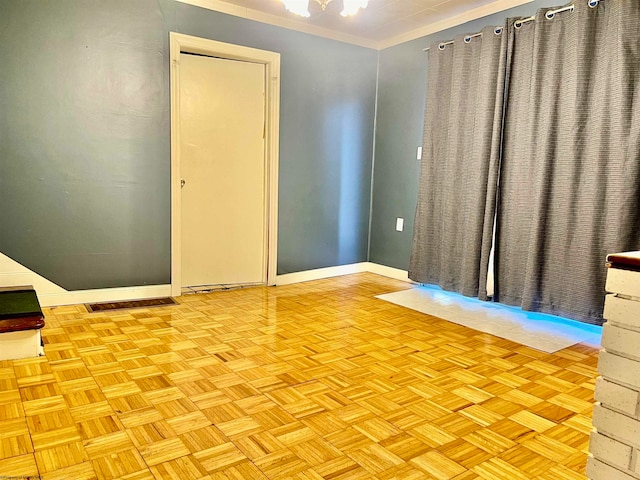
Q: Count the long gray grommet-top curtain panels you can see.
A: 2